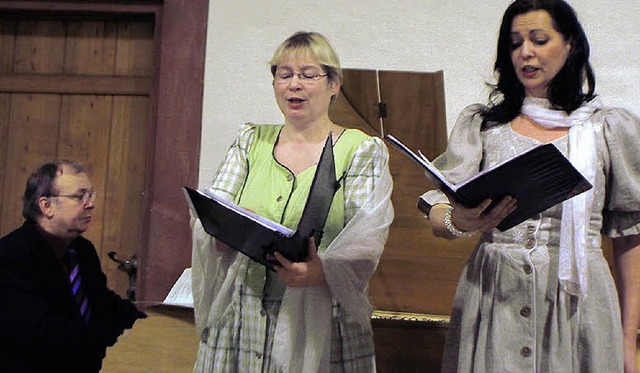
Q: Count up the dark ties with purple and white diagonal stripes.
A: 1